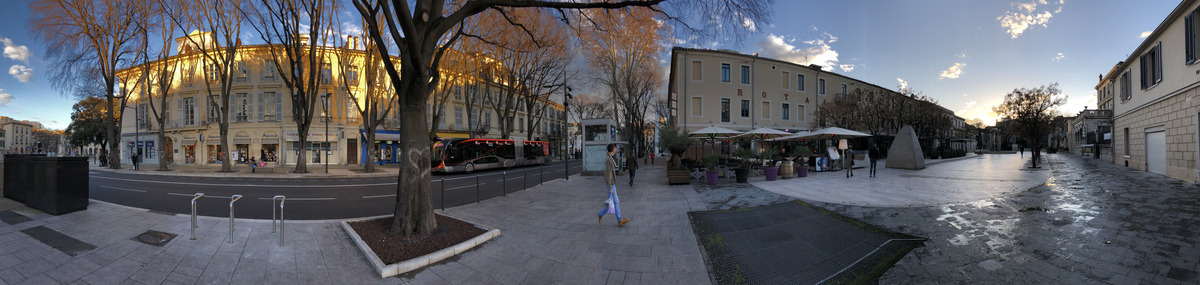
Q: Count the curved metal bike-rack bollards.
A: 3